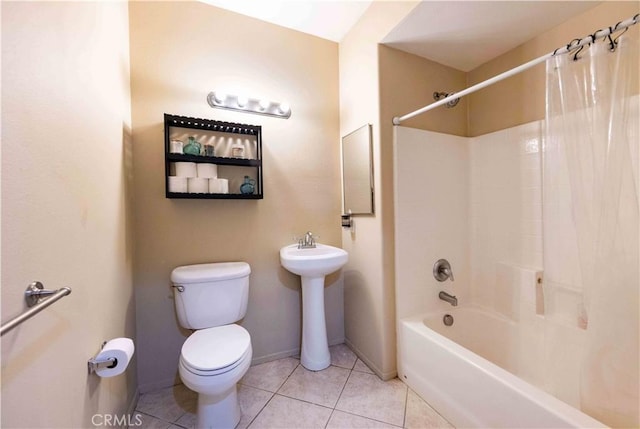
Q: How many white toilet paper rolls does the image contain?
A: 6